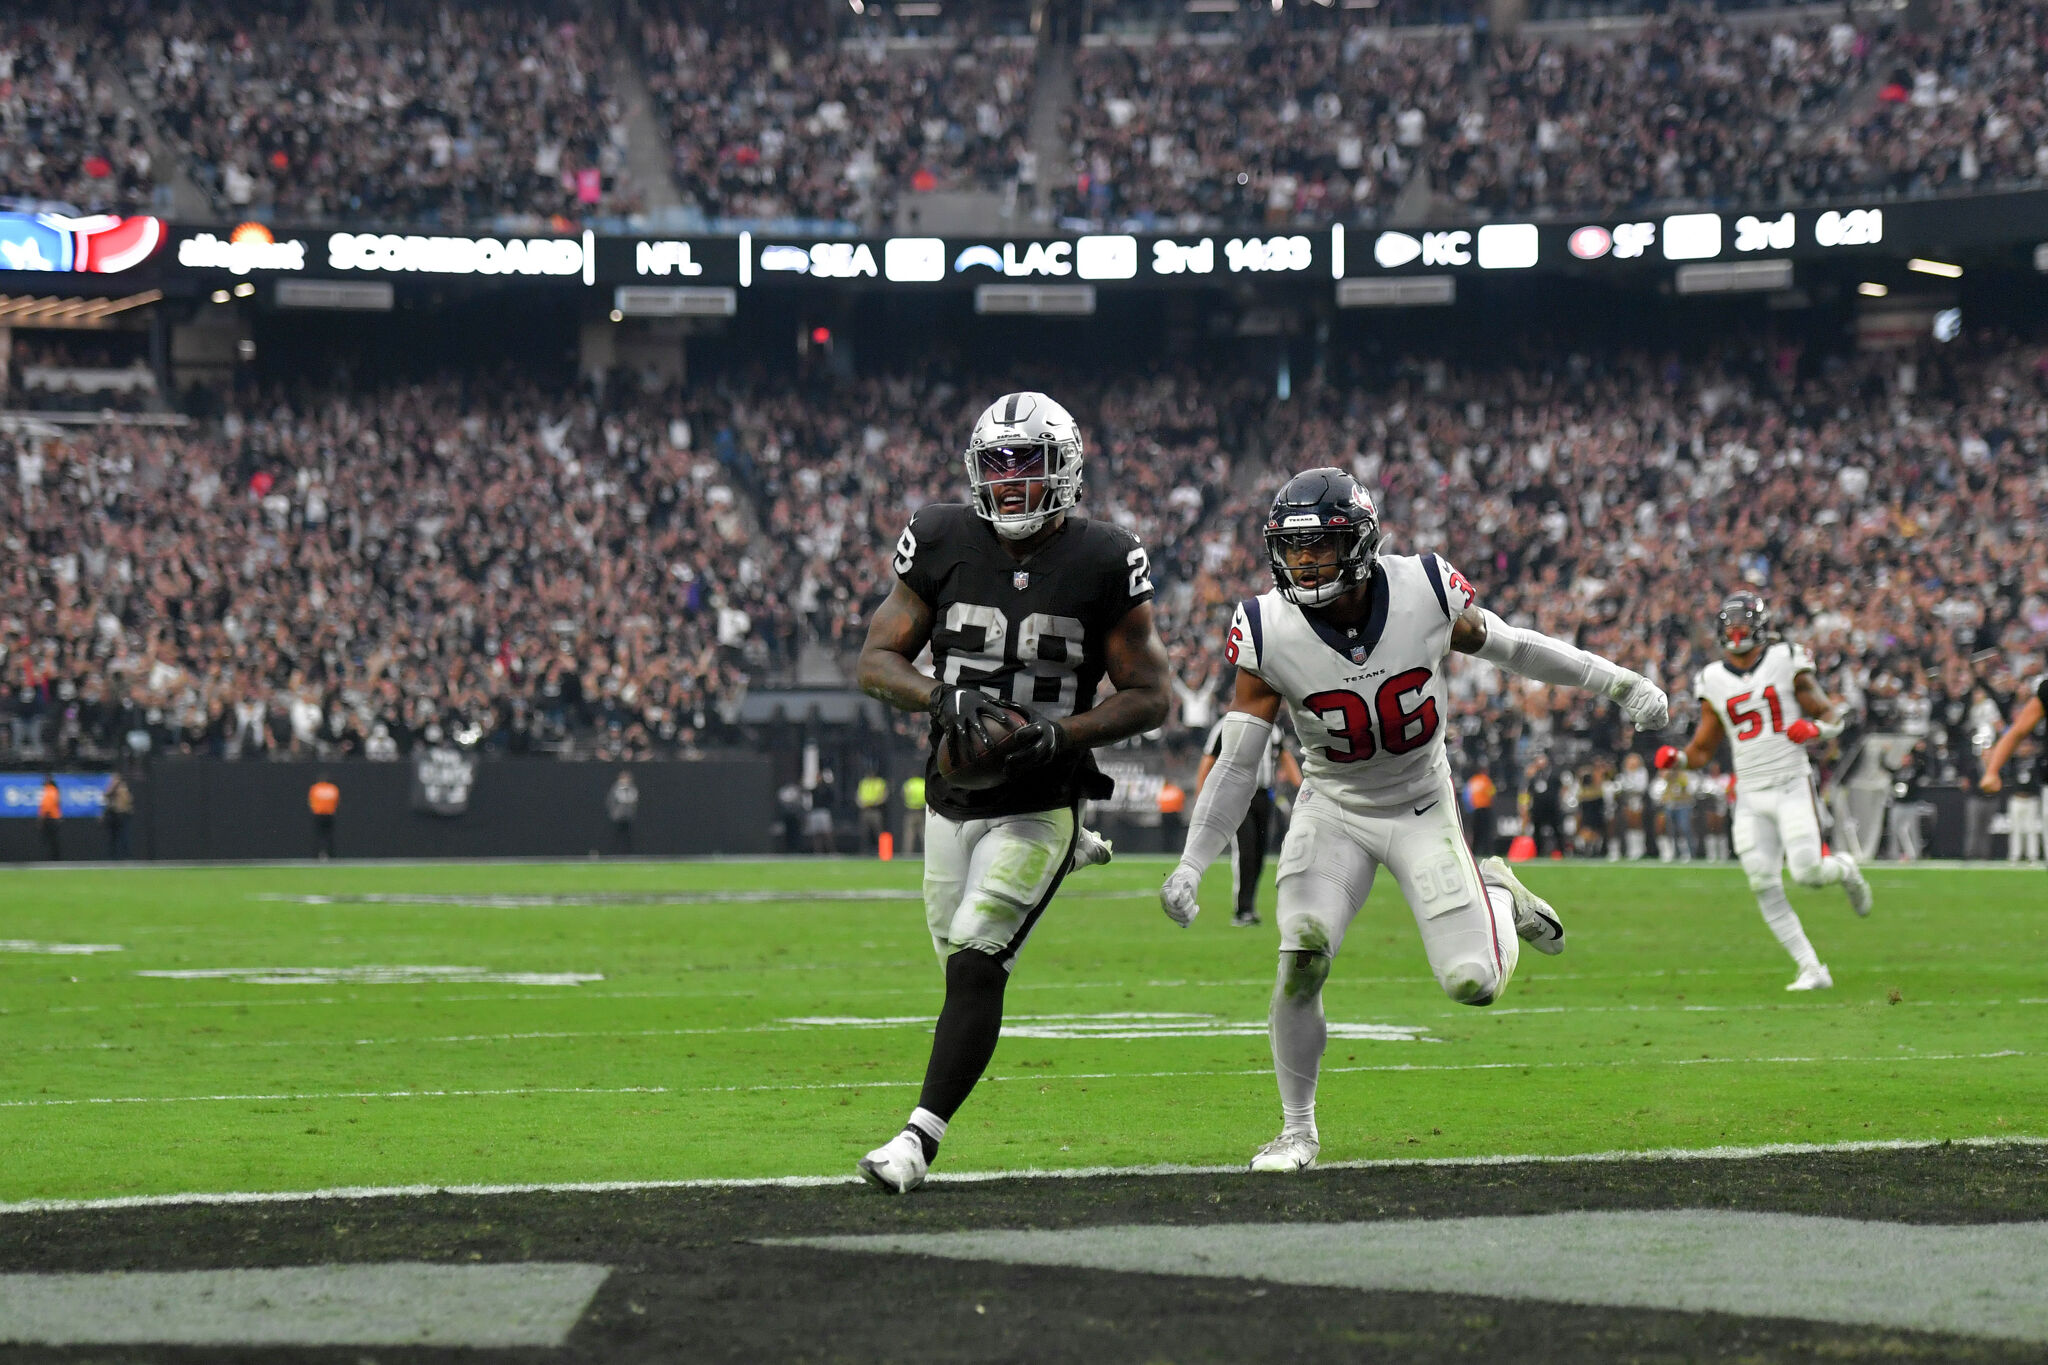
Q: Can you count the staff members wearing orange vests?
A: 4